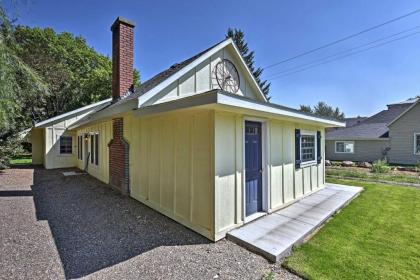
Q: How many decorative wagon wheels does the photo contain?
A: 1